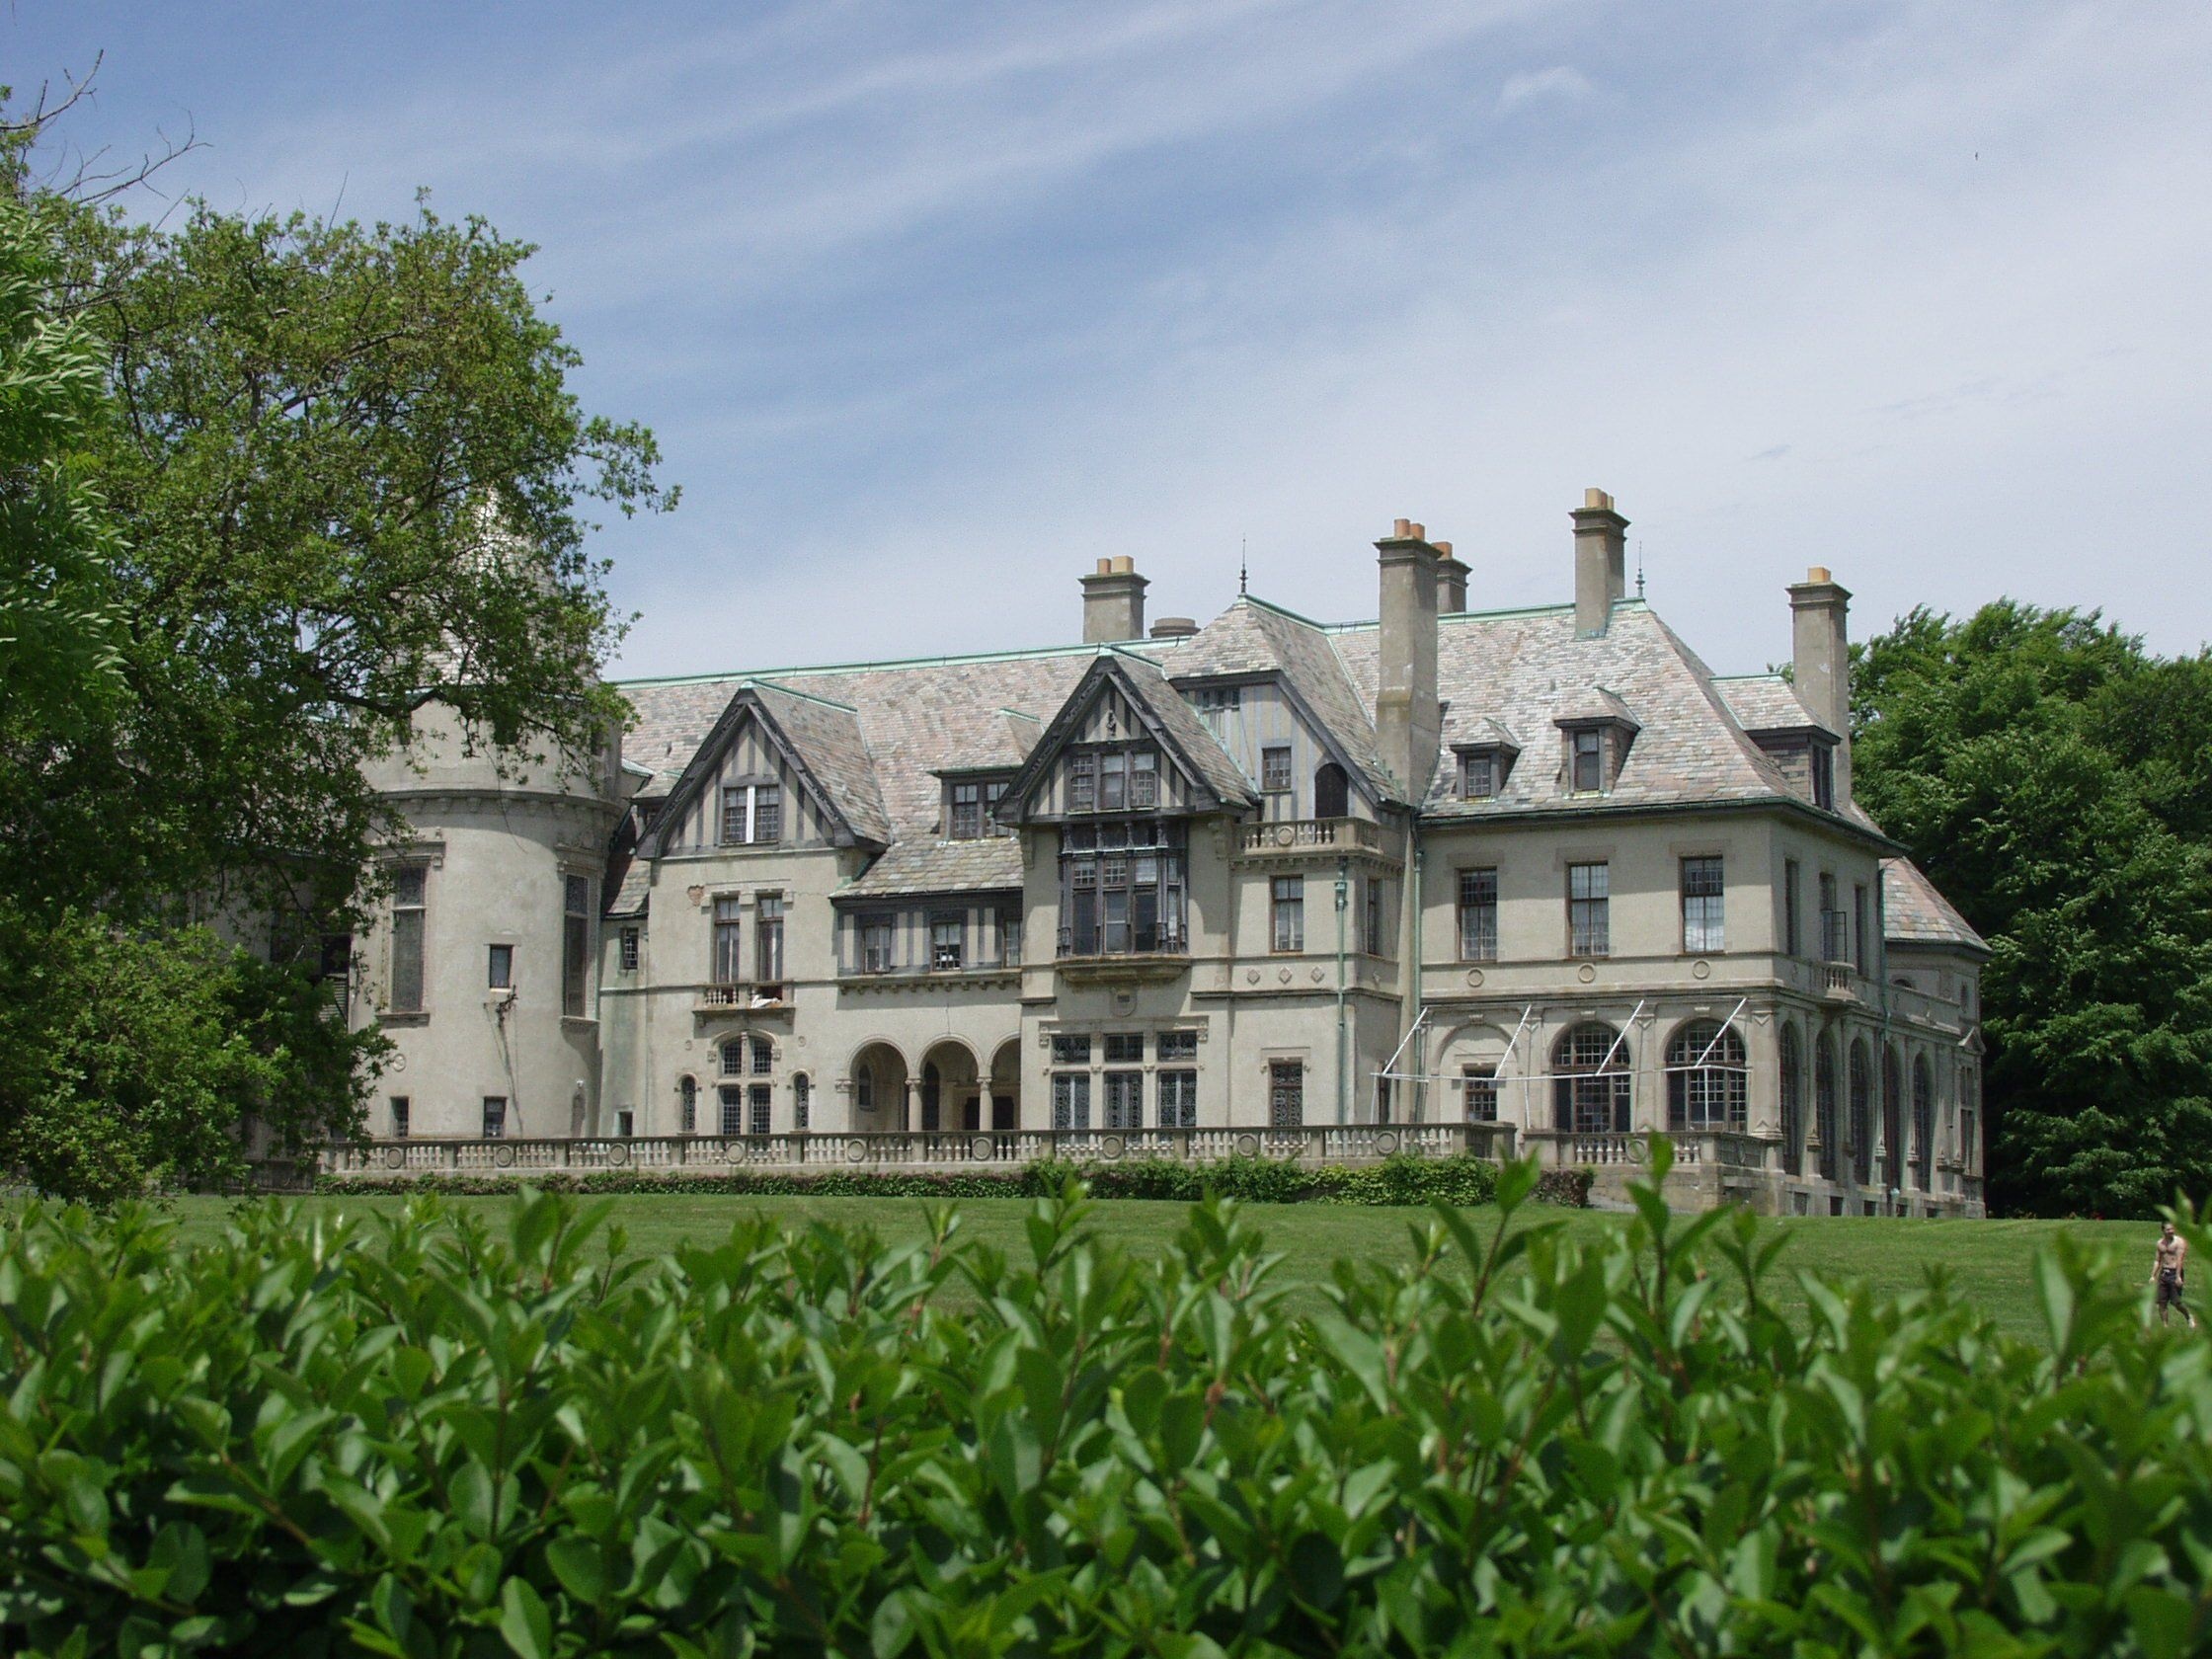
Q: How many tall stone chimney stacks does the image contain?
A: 5